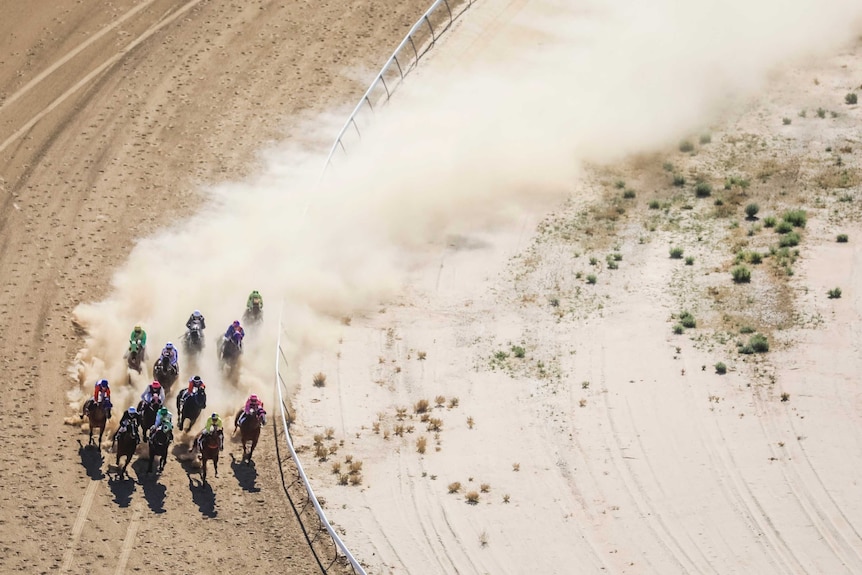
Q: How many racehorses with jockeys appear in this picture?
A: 12